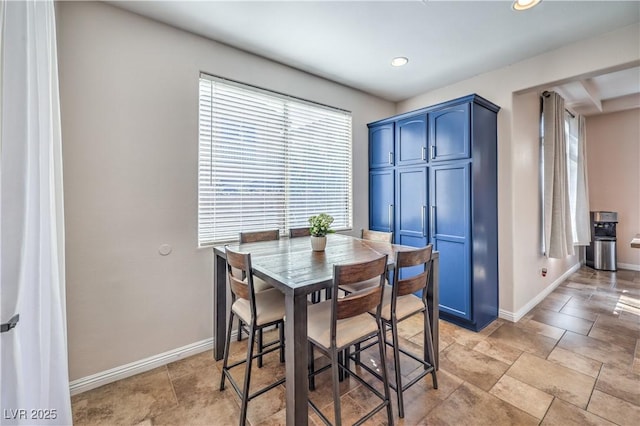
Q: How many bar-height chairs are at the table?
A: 6